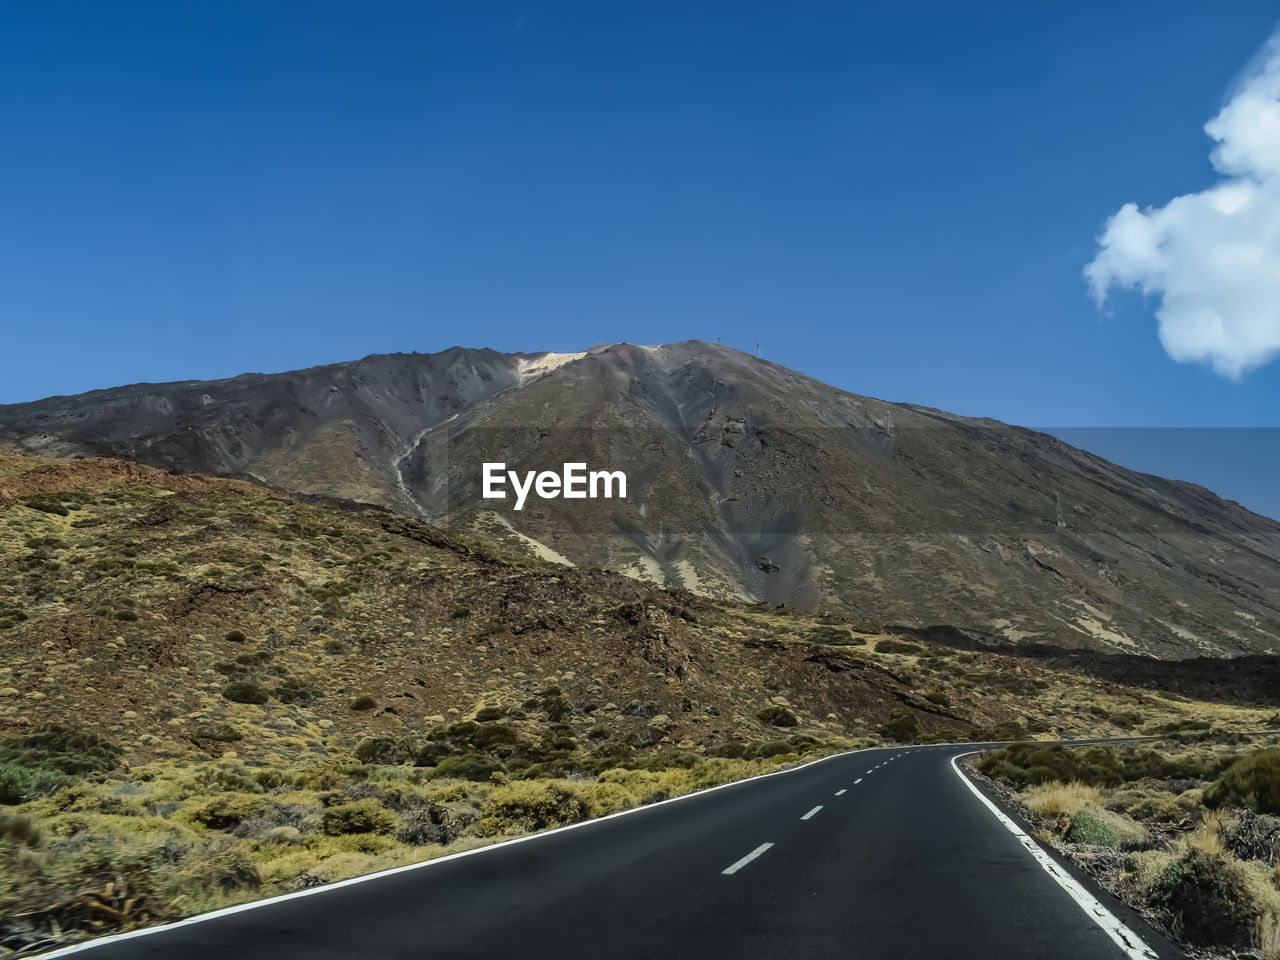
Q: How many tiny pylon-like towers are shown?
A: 4